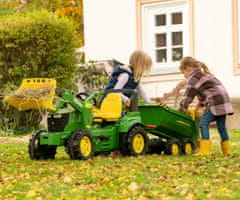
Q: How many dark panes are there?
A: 6